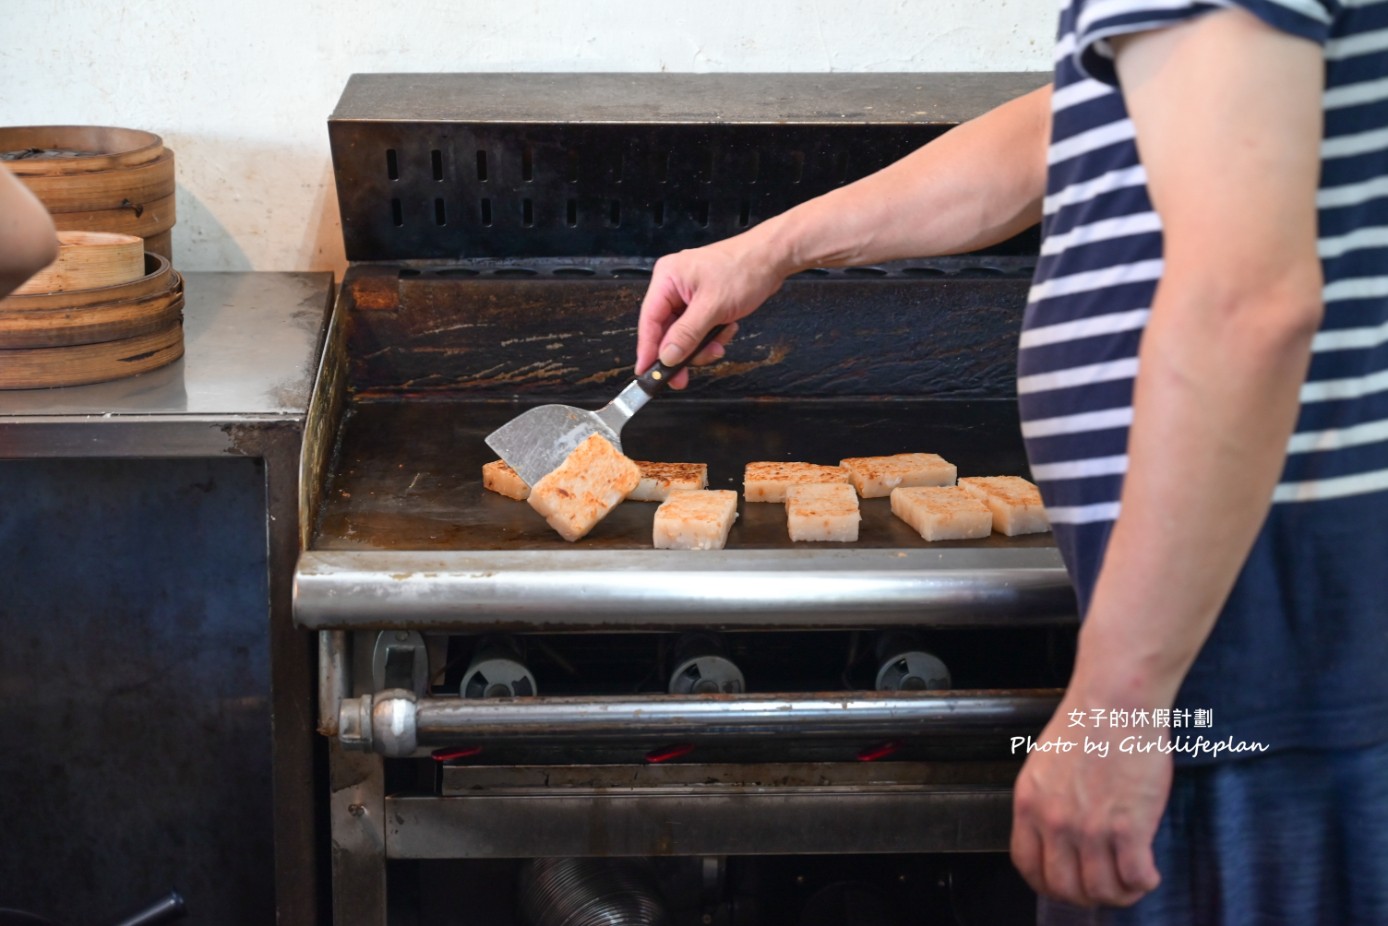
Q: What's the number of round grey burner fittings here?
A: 3